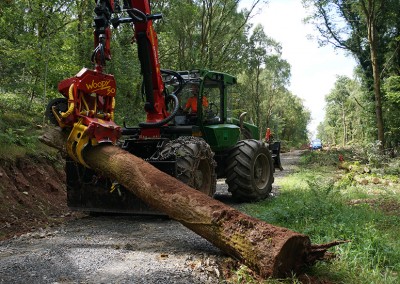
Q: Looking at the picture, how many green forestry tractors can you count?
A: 1